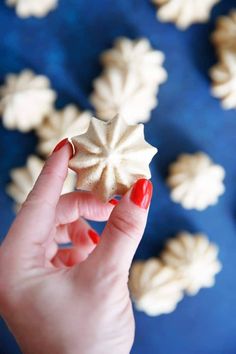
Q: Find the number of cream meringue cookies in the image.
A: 13